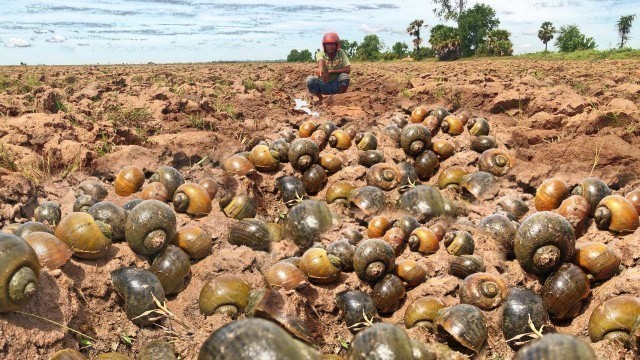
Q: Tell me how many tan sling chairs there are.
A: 0